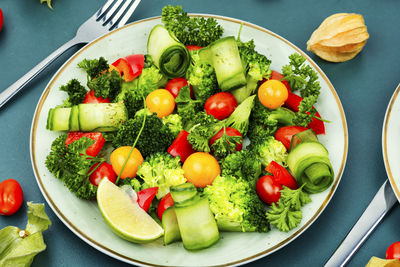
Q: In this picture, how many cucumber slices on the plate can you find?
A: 5